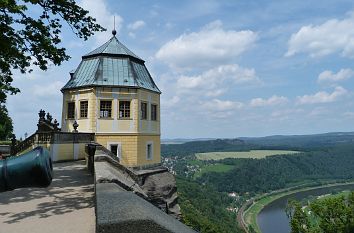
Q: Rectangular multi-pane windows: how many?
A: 6